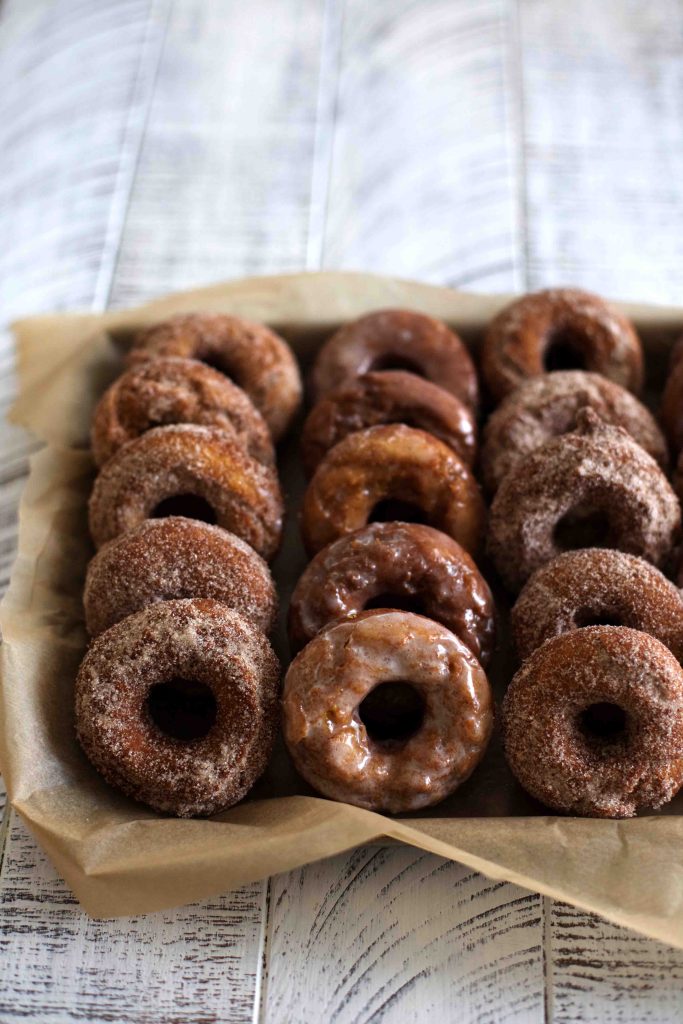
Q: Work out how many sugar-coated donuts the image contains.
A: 10